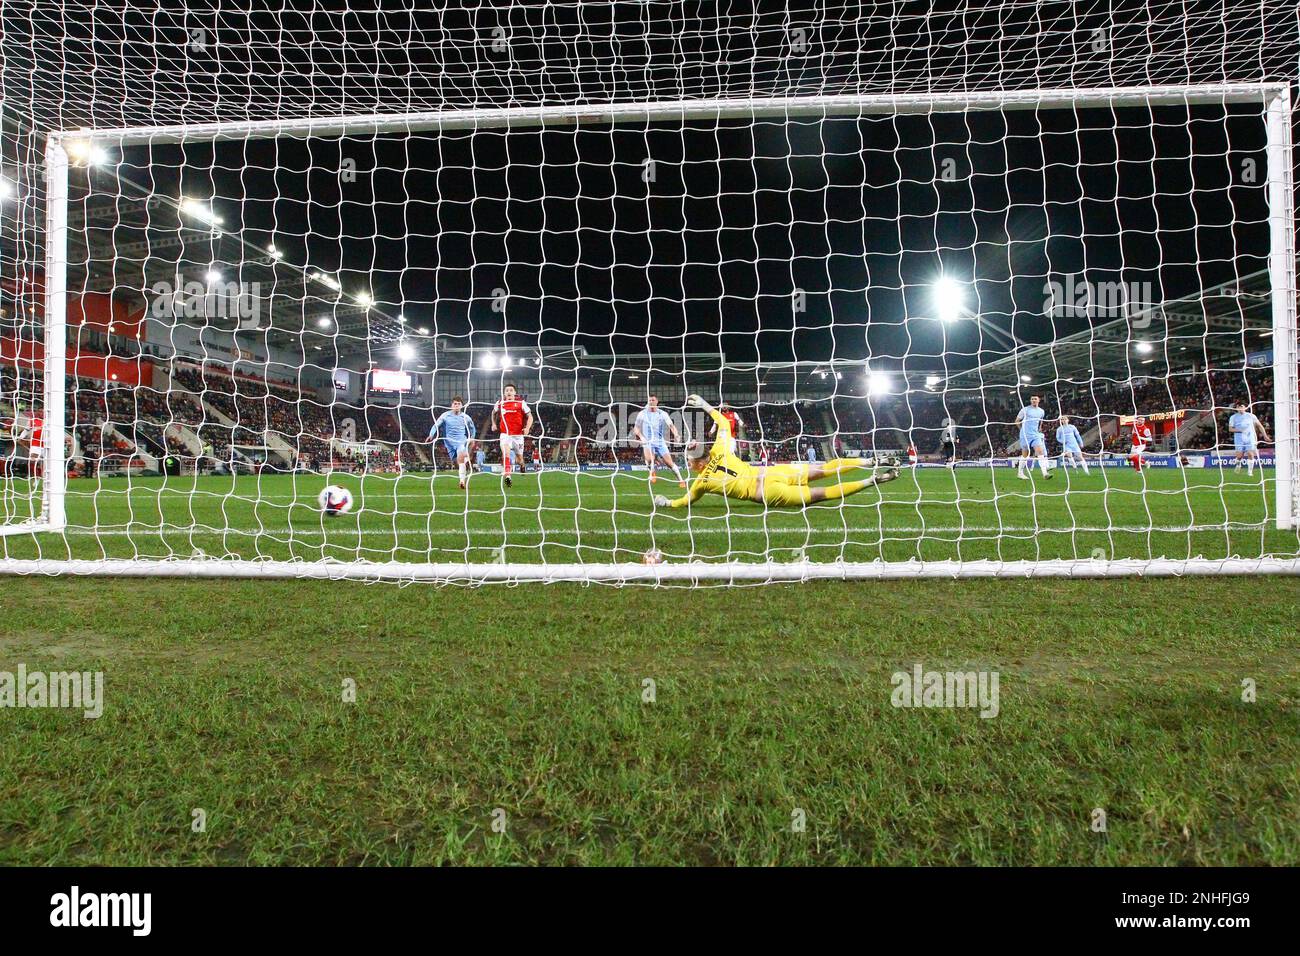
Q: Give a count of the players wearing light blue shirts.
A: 5